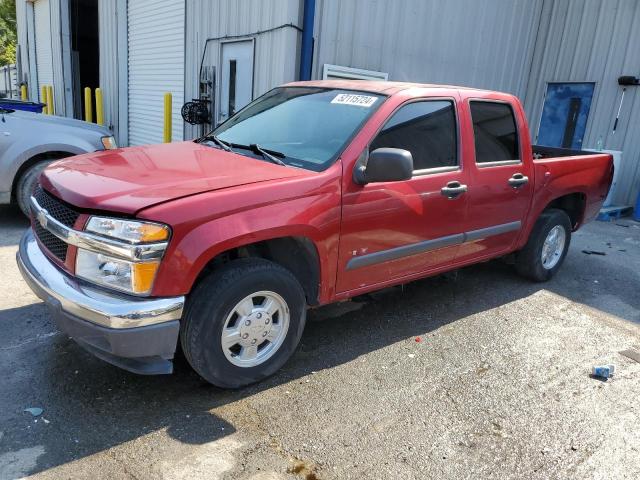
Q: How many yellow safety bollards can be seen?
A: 6